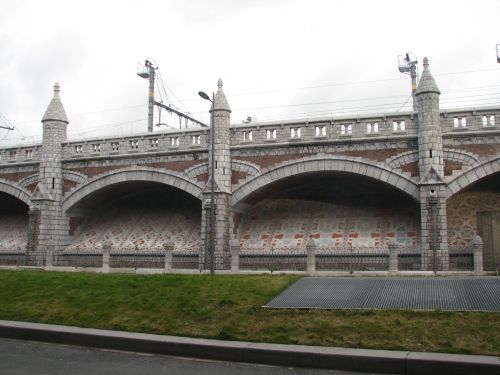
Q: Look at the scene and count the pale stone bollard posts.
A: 7